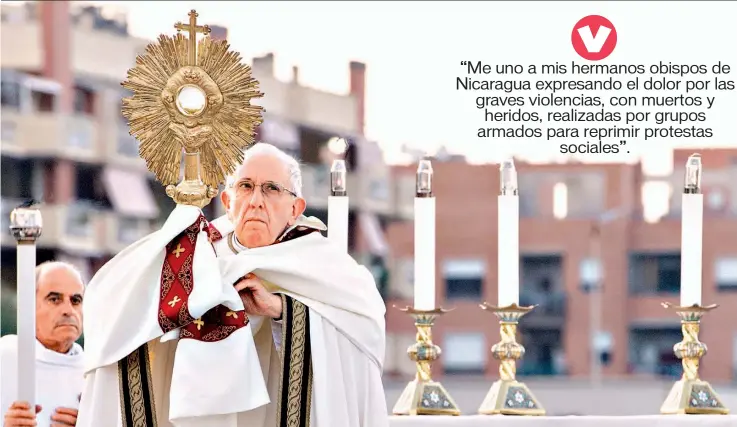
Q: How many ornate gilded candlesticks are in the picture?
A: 3